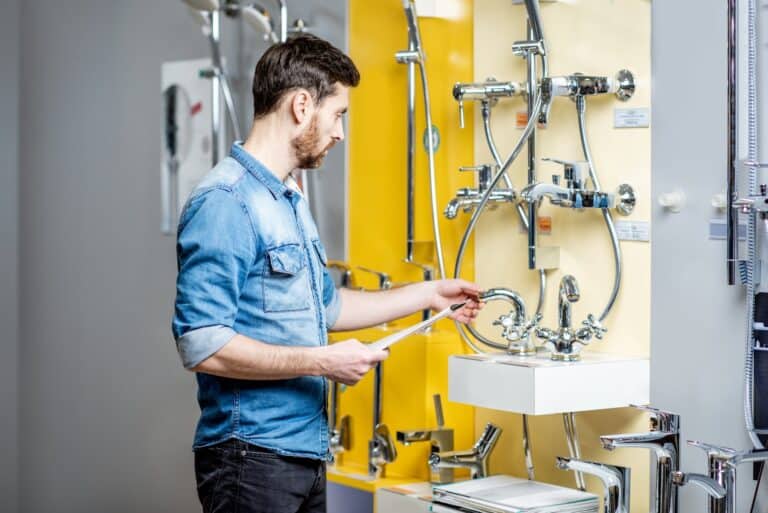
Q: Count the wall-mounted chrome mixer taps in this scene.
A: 4